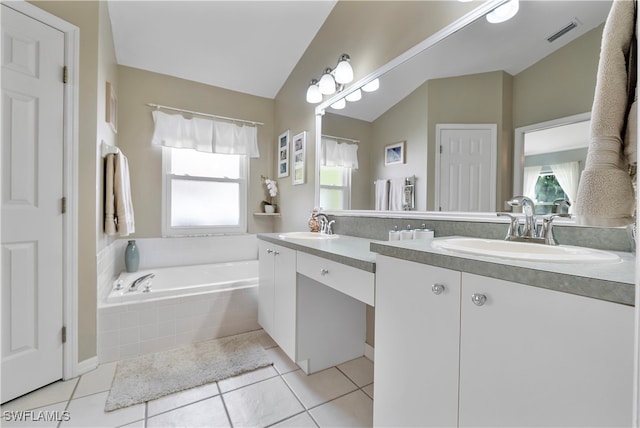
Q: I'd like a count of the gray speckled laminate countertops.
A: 2